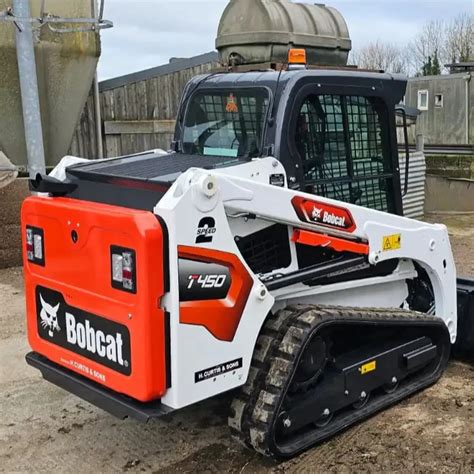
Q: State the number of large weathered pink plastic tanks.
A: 0